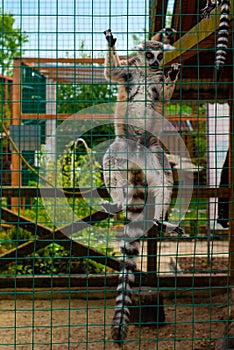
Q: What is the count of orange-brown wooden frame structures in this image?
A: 1